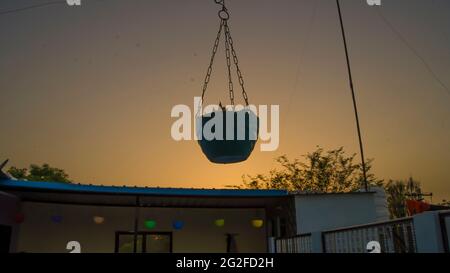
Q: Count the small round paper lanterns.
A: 7